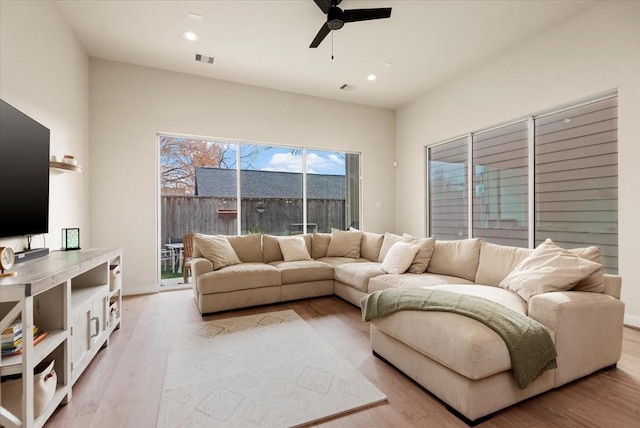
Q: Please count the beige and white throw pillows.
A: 6